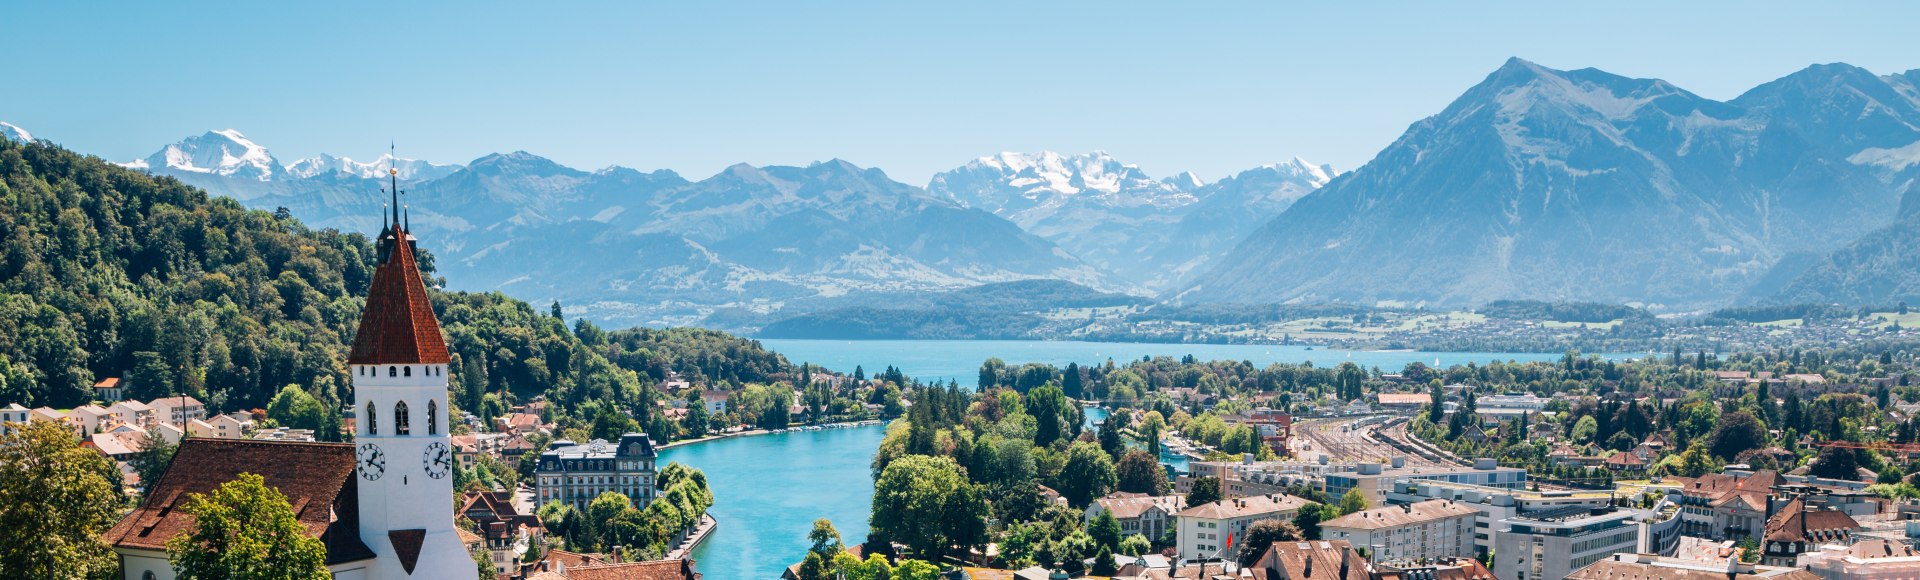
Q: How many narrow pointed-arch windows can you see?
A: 3